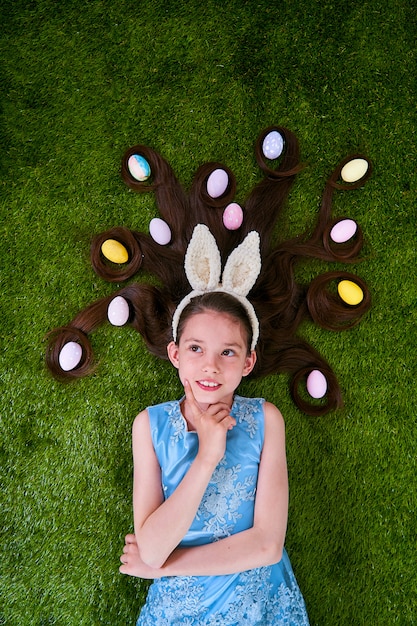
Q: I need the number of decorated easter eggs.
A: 12